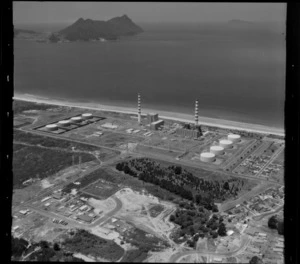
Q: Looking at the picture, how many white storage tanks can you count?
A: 8